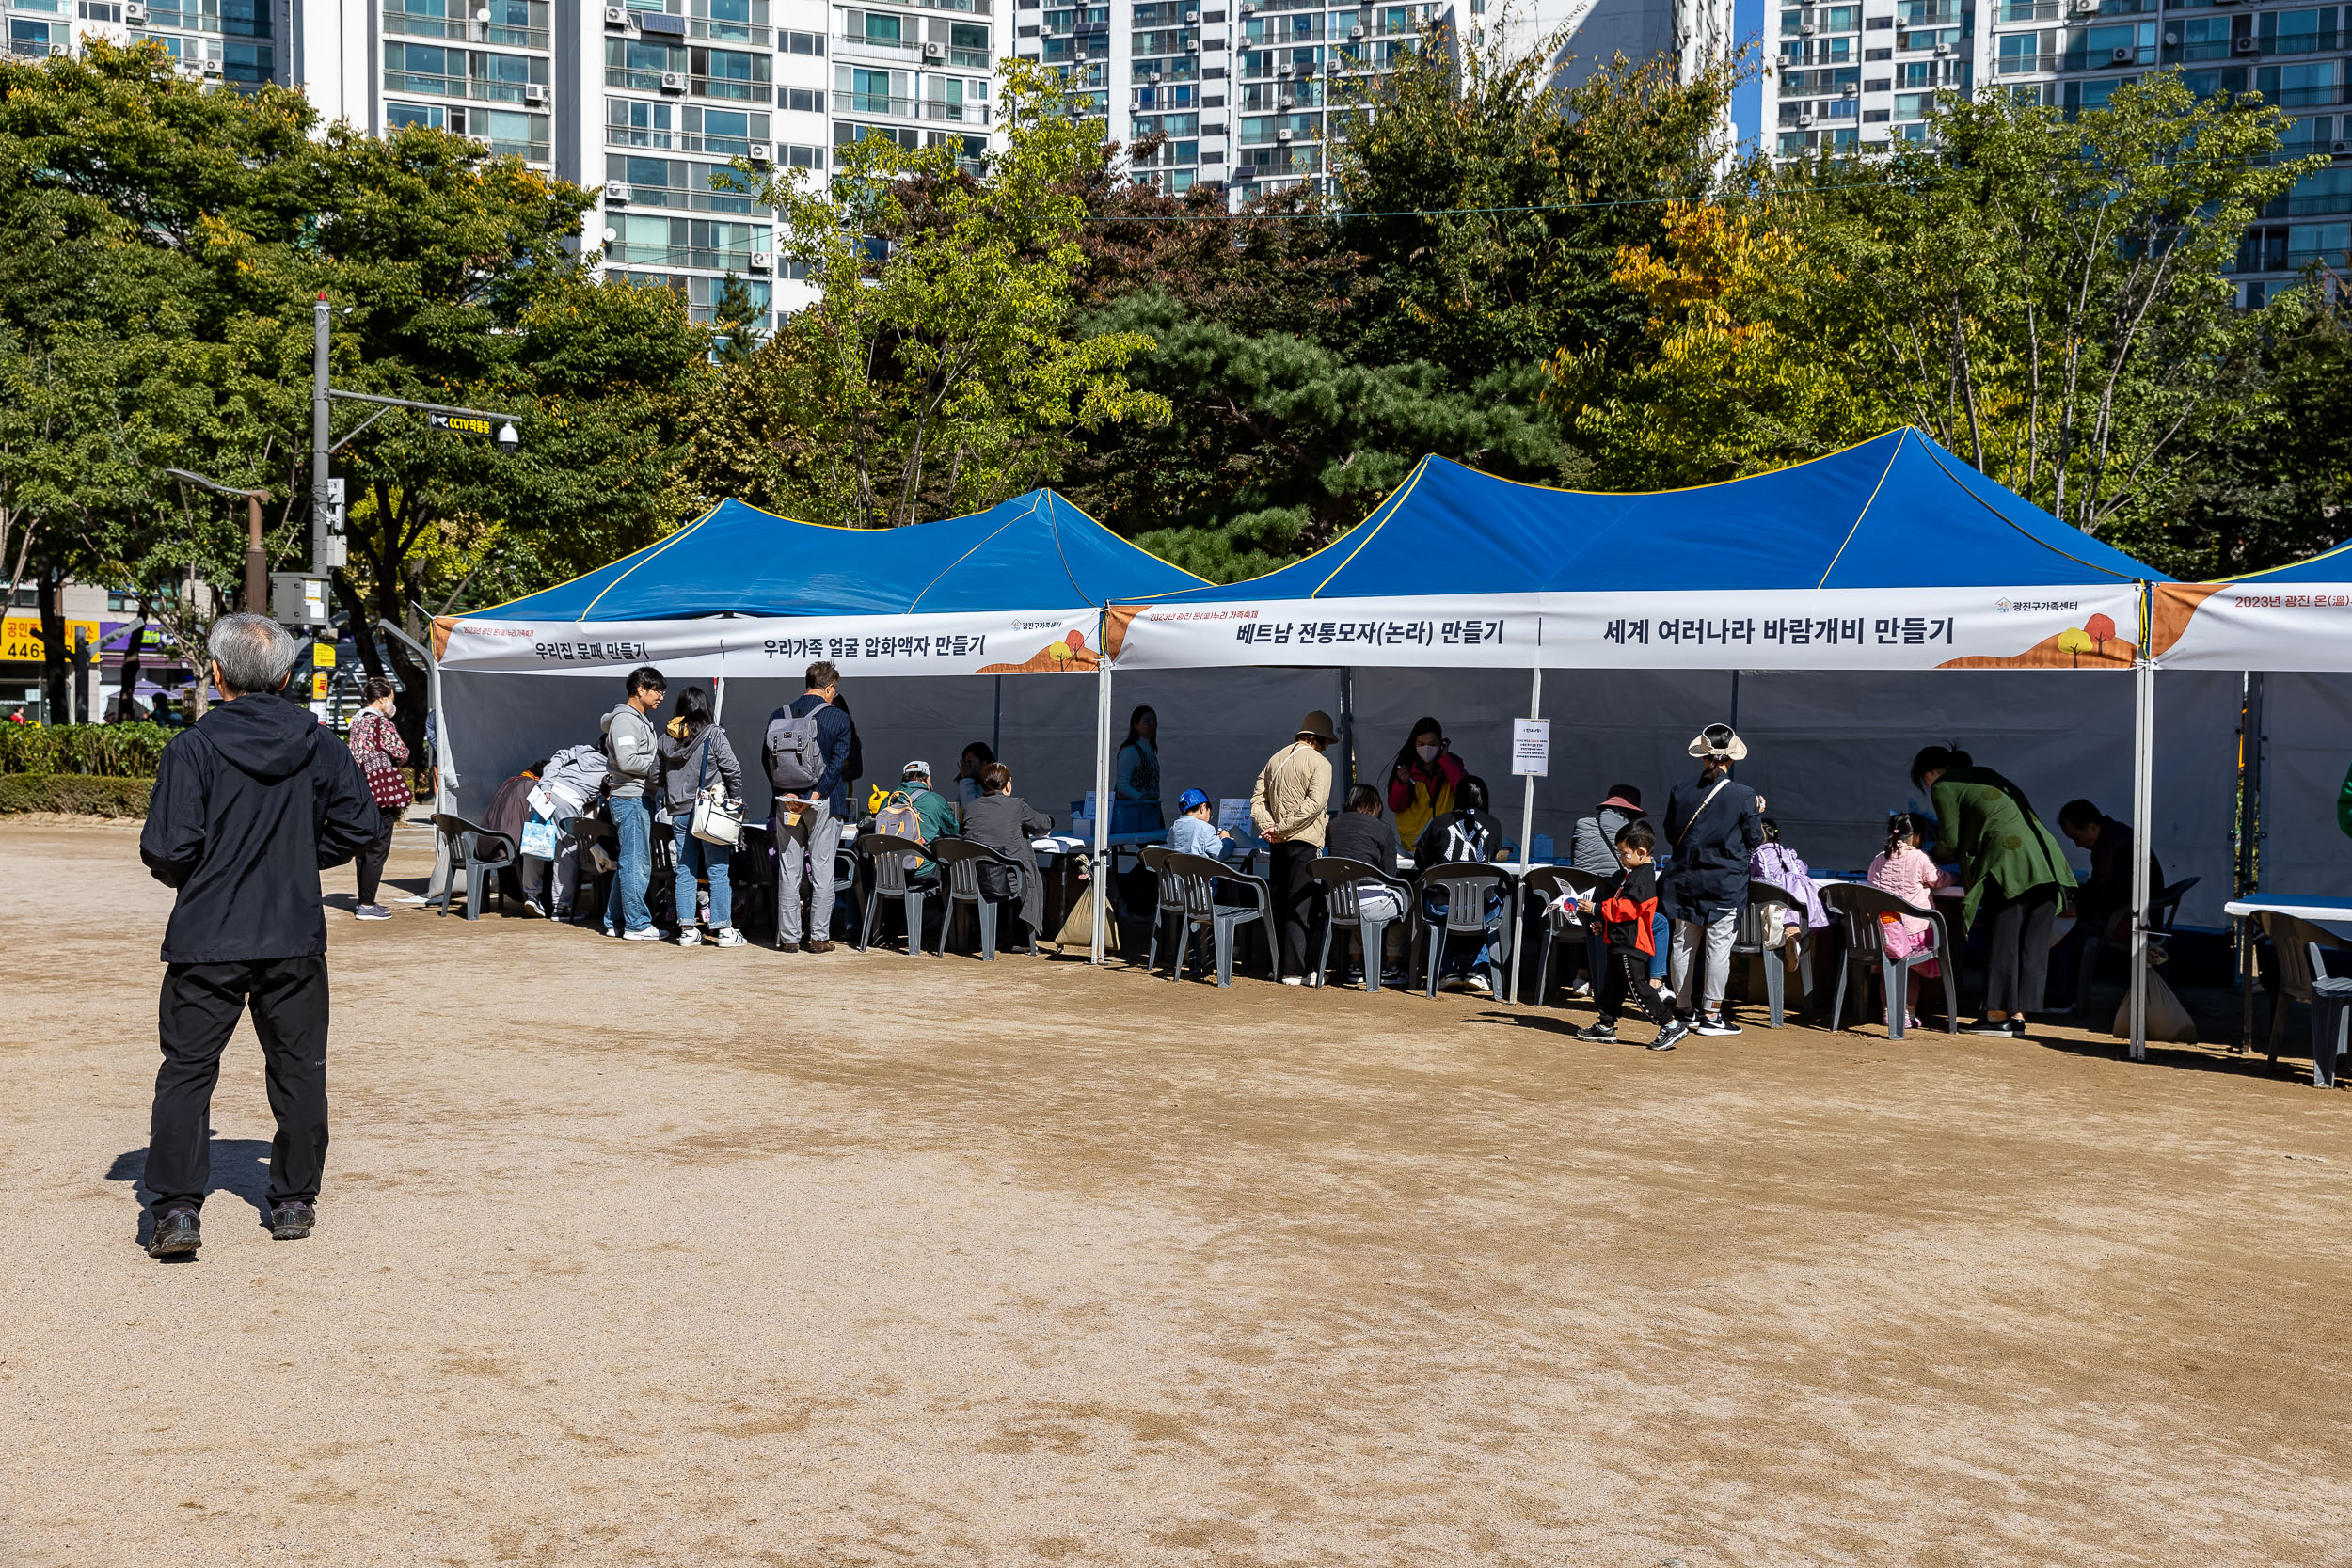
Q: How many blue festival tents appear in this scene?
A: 3